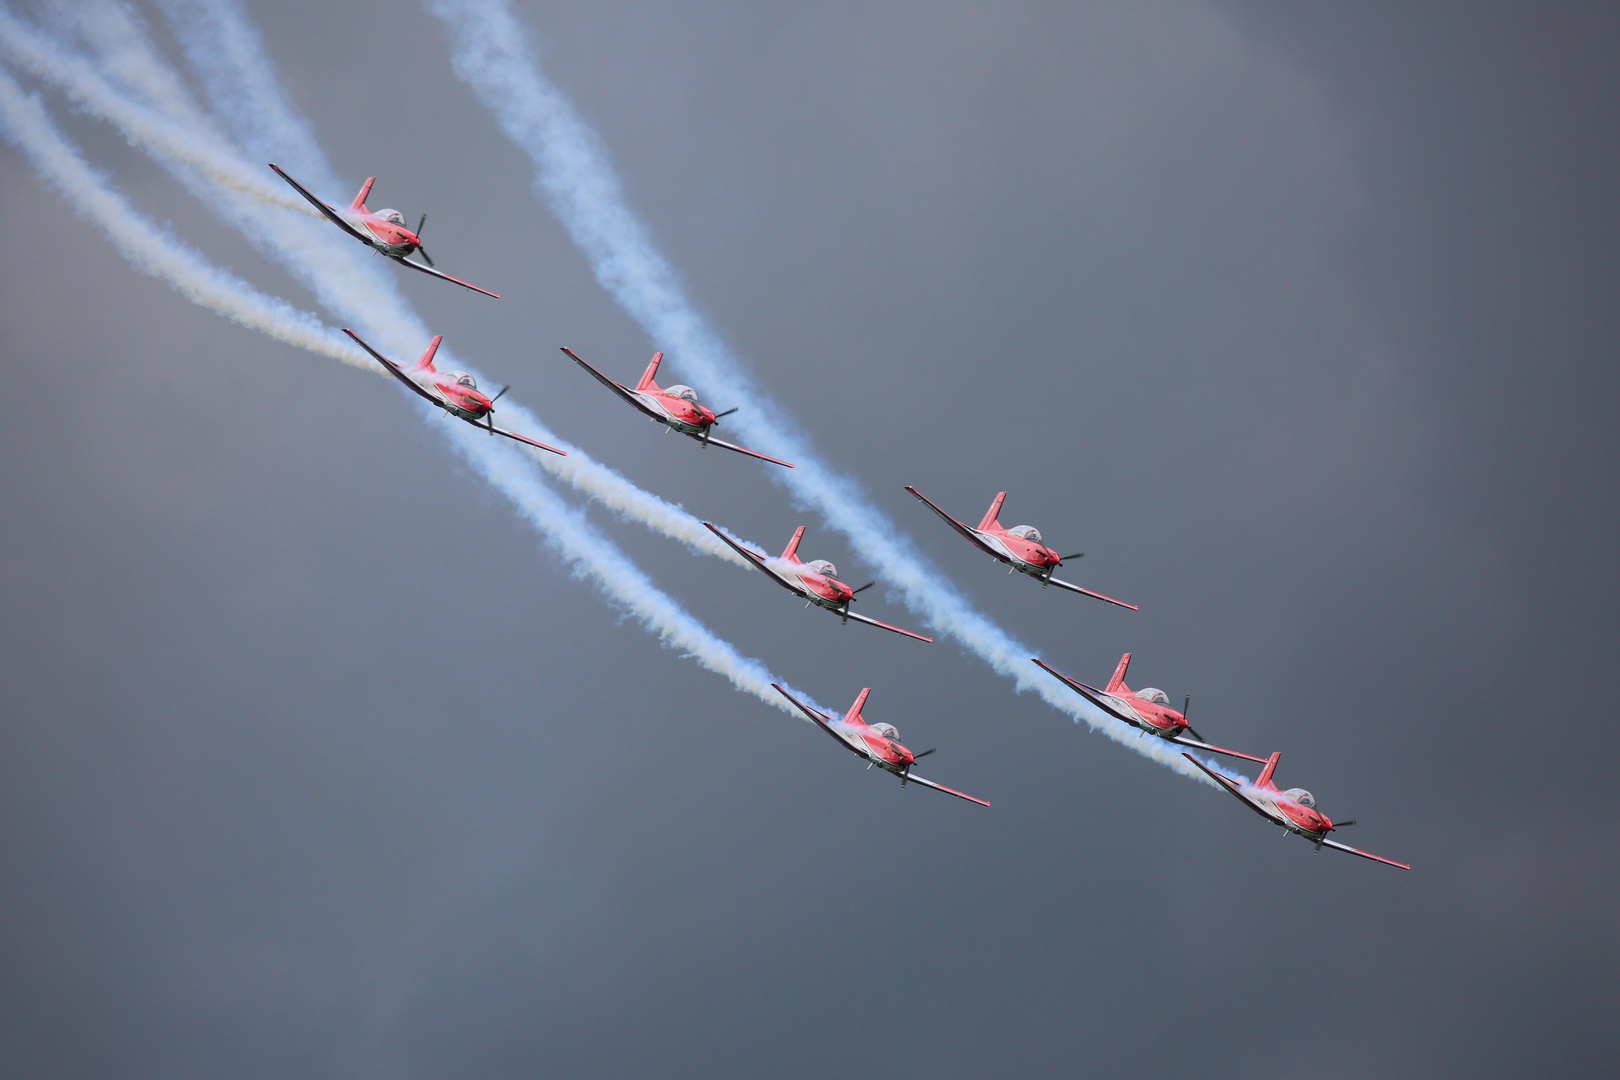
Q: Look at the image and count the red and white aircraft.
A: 8